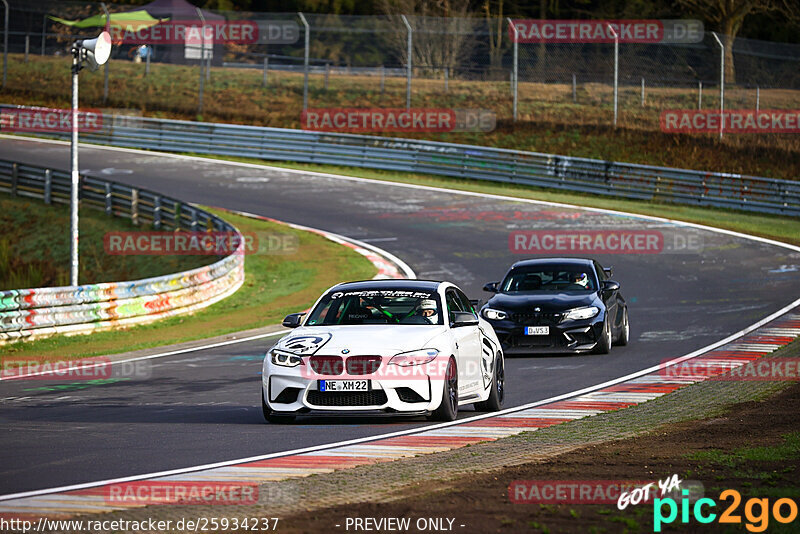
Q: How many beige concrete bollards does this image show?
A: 0